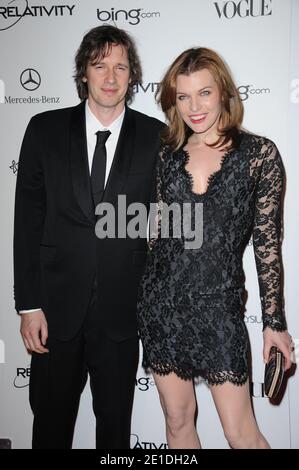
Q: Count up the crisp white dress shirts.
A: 1